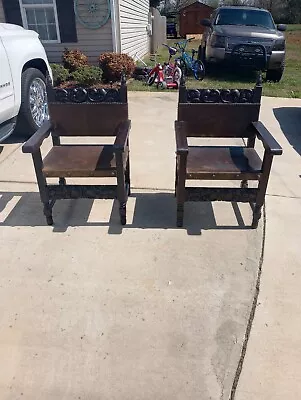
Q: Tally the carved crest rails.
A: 2